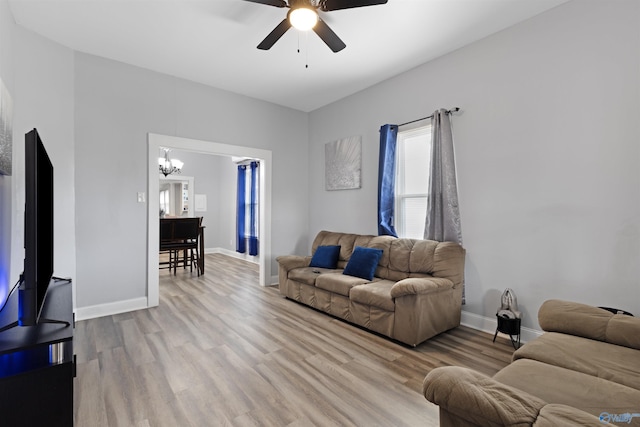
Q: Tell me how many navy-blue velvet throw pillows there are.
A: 2